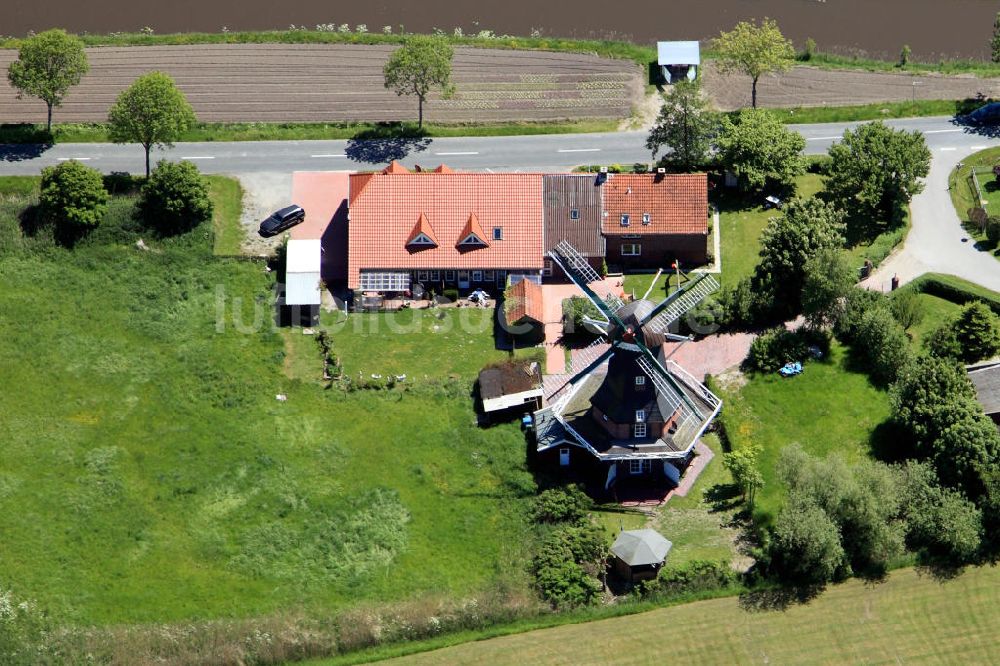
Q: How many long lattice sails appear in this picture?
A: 4